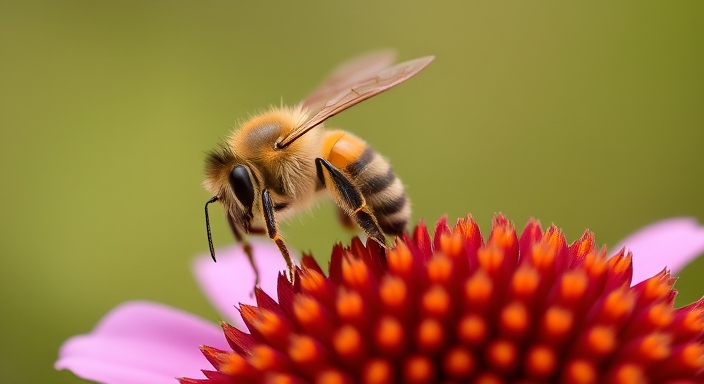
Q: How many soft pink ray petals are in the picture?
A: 3